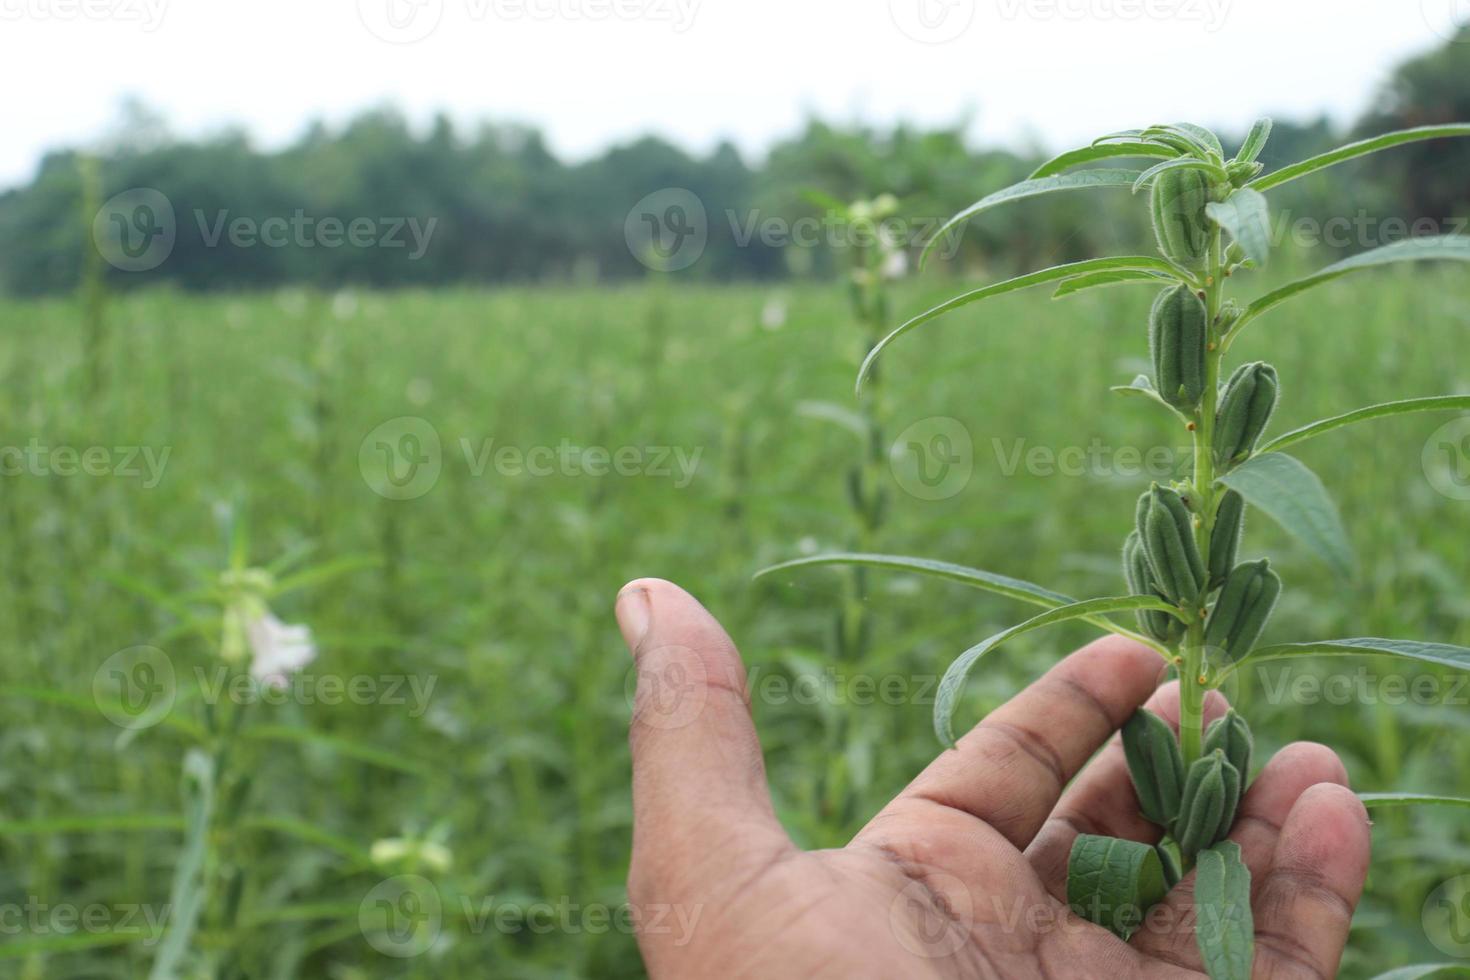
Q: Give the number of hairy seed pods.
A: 10